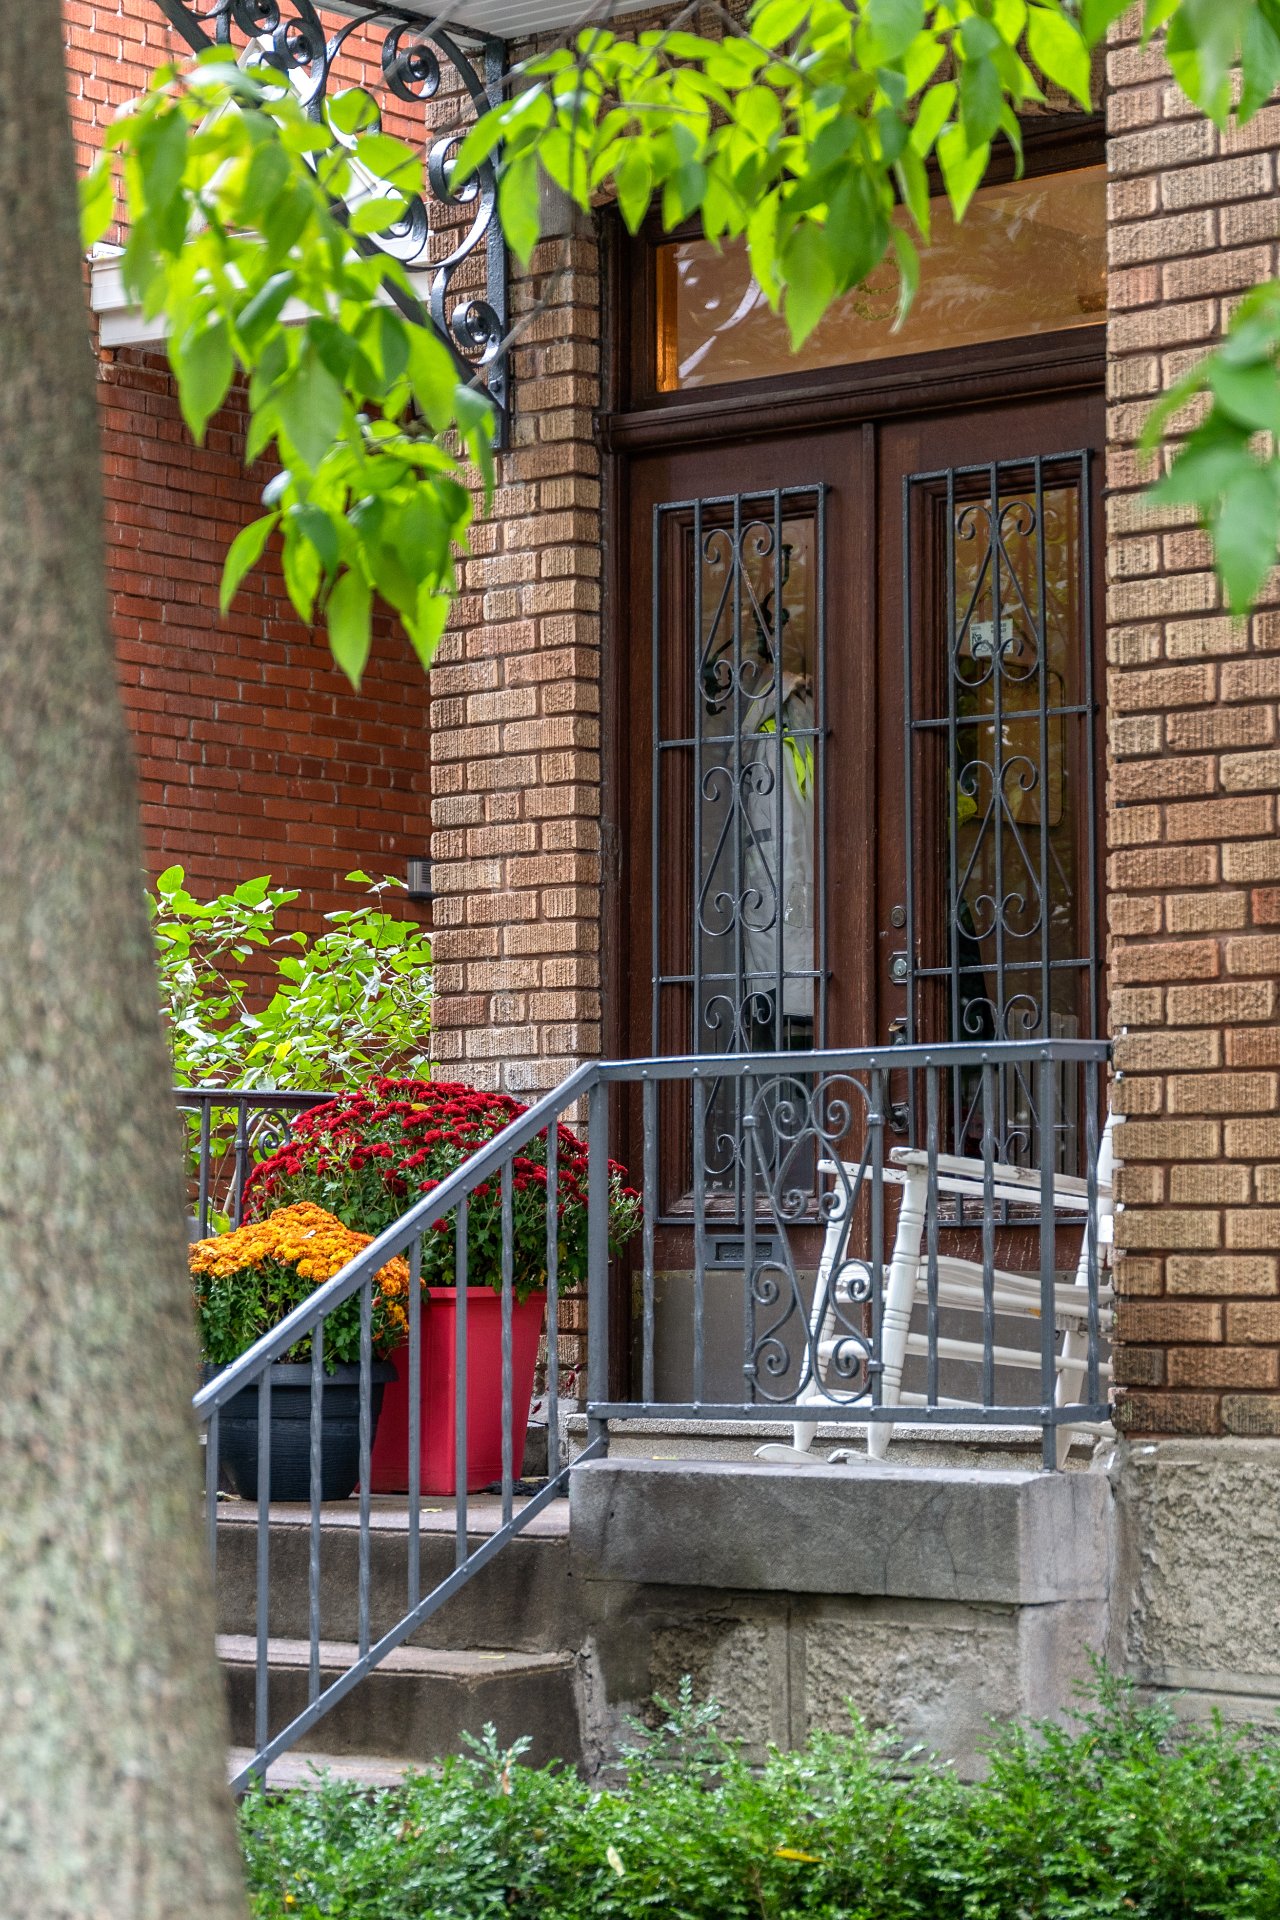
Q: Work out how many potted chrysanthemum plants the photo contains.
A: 2